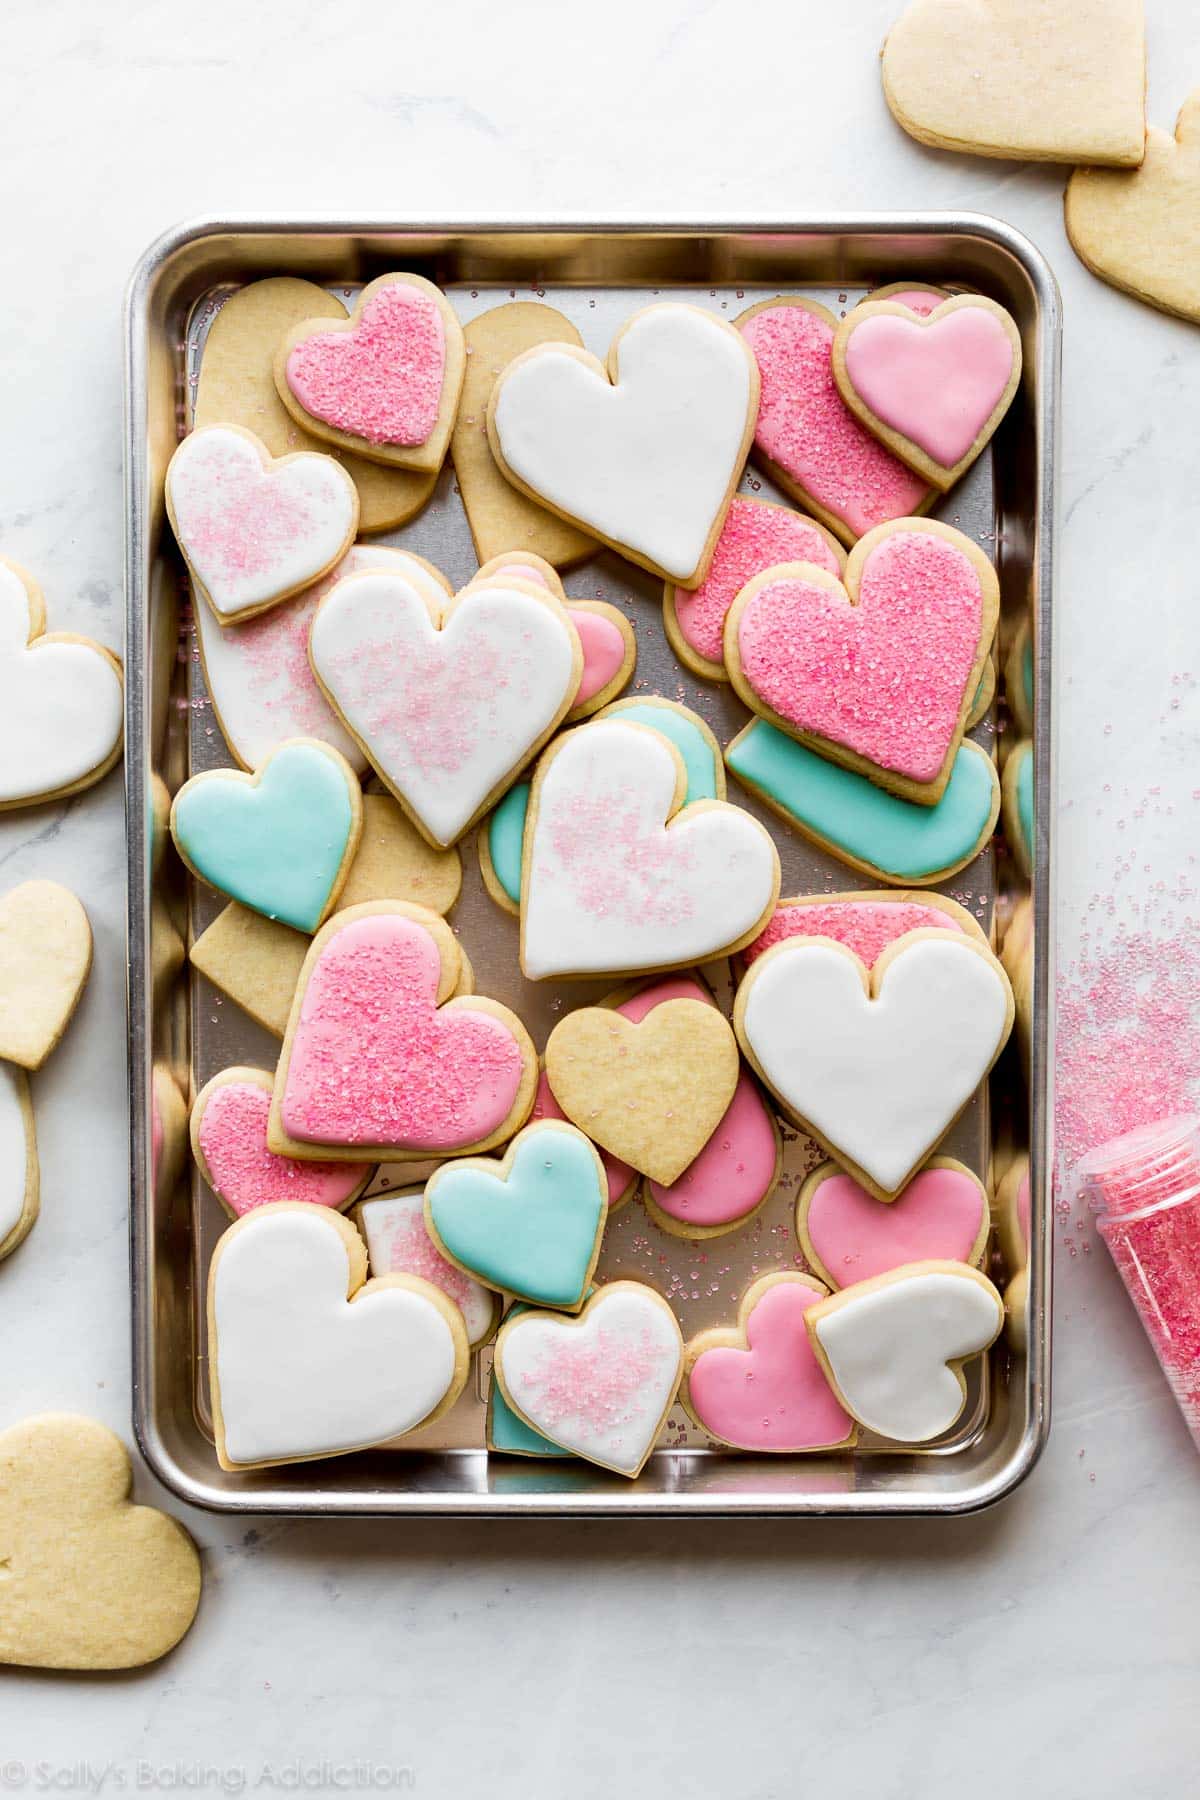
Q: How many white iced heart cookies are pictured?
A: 12